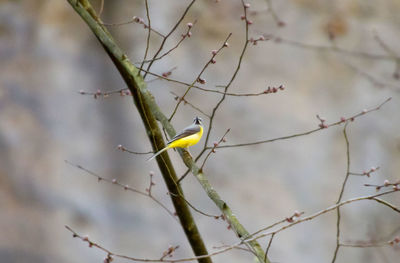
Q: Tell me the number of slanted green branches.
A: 2